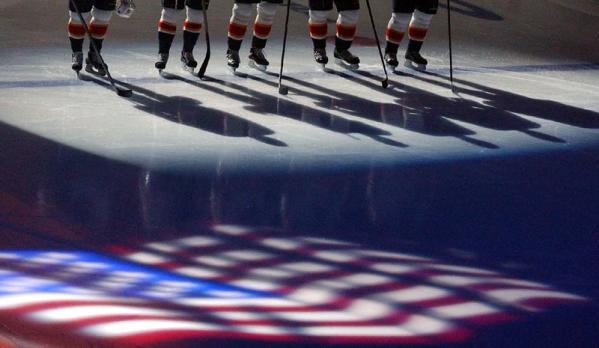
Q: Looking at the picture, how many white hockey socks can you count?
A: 10